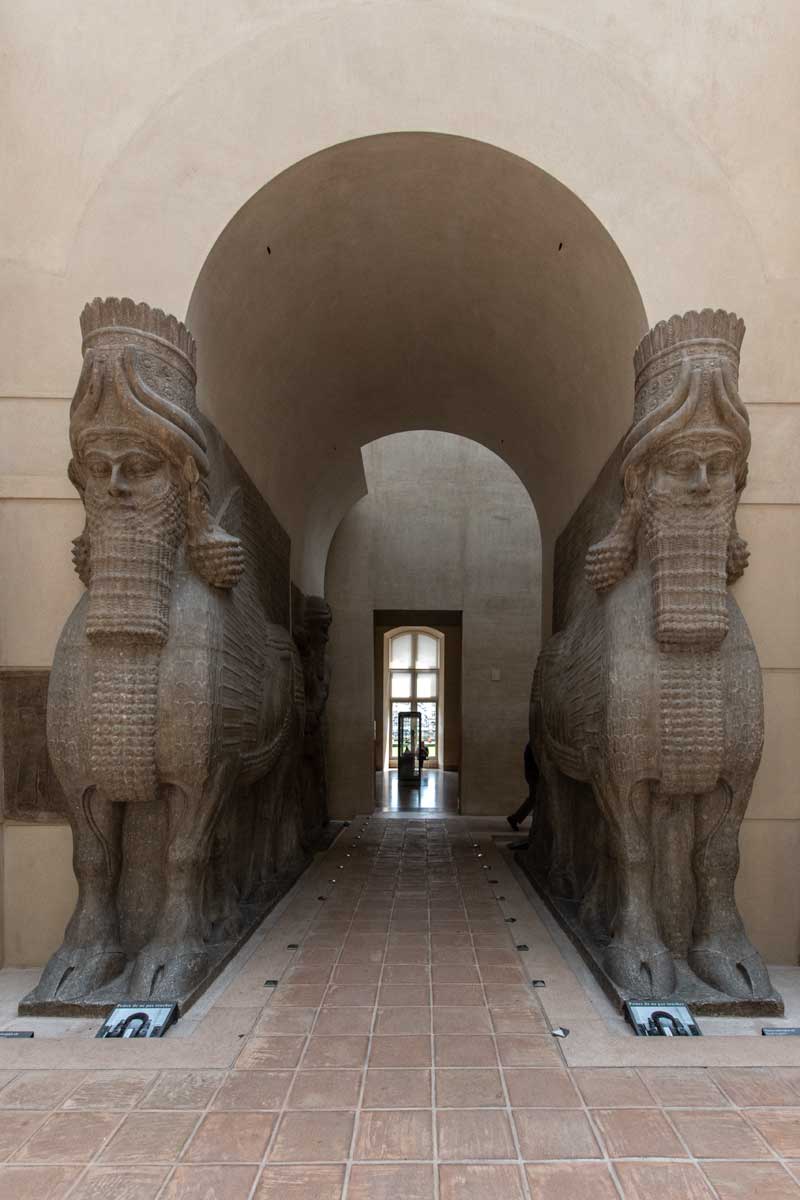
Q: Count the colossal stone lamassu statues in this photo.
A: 2